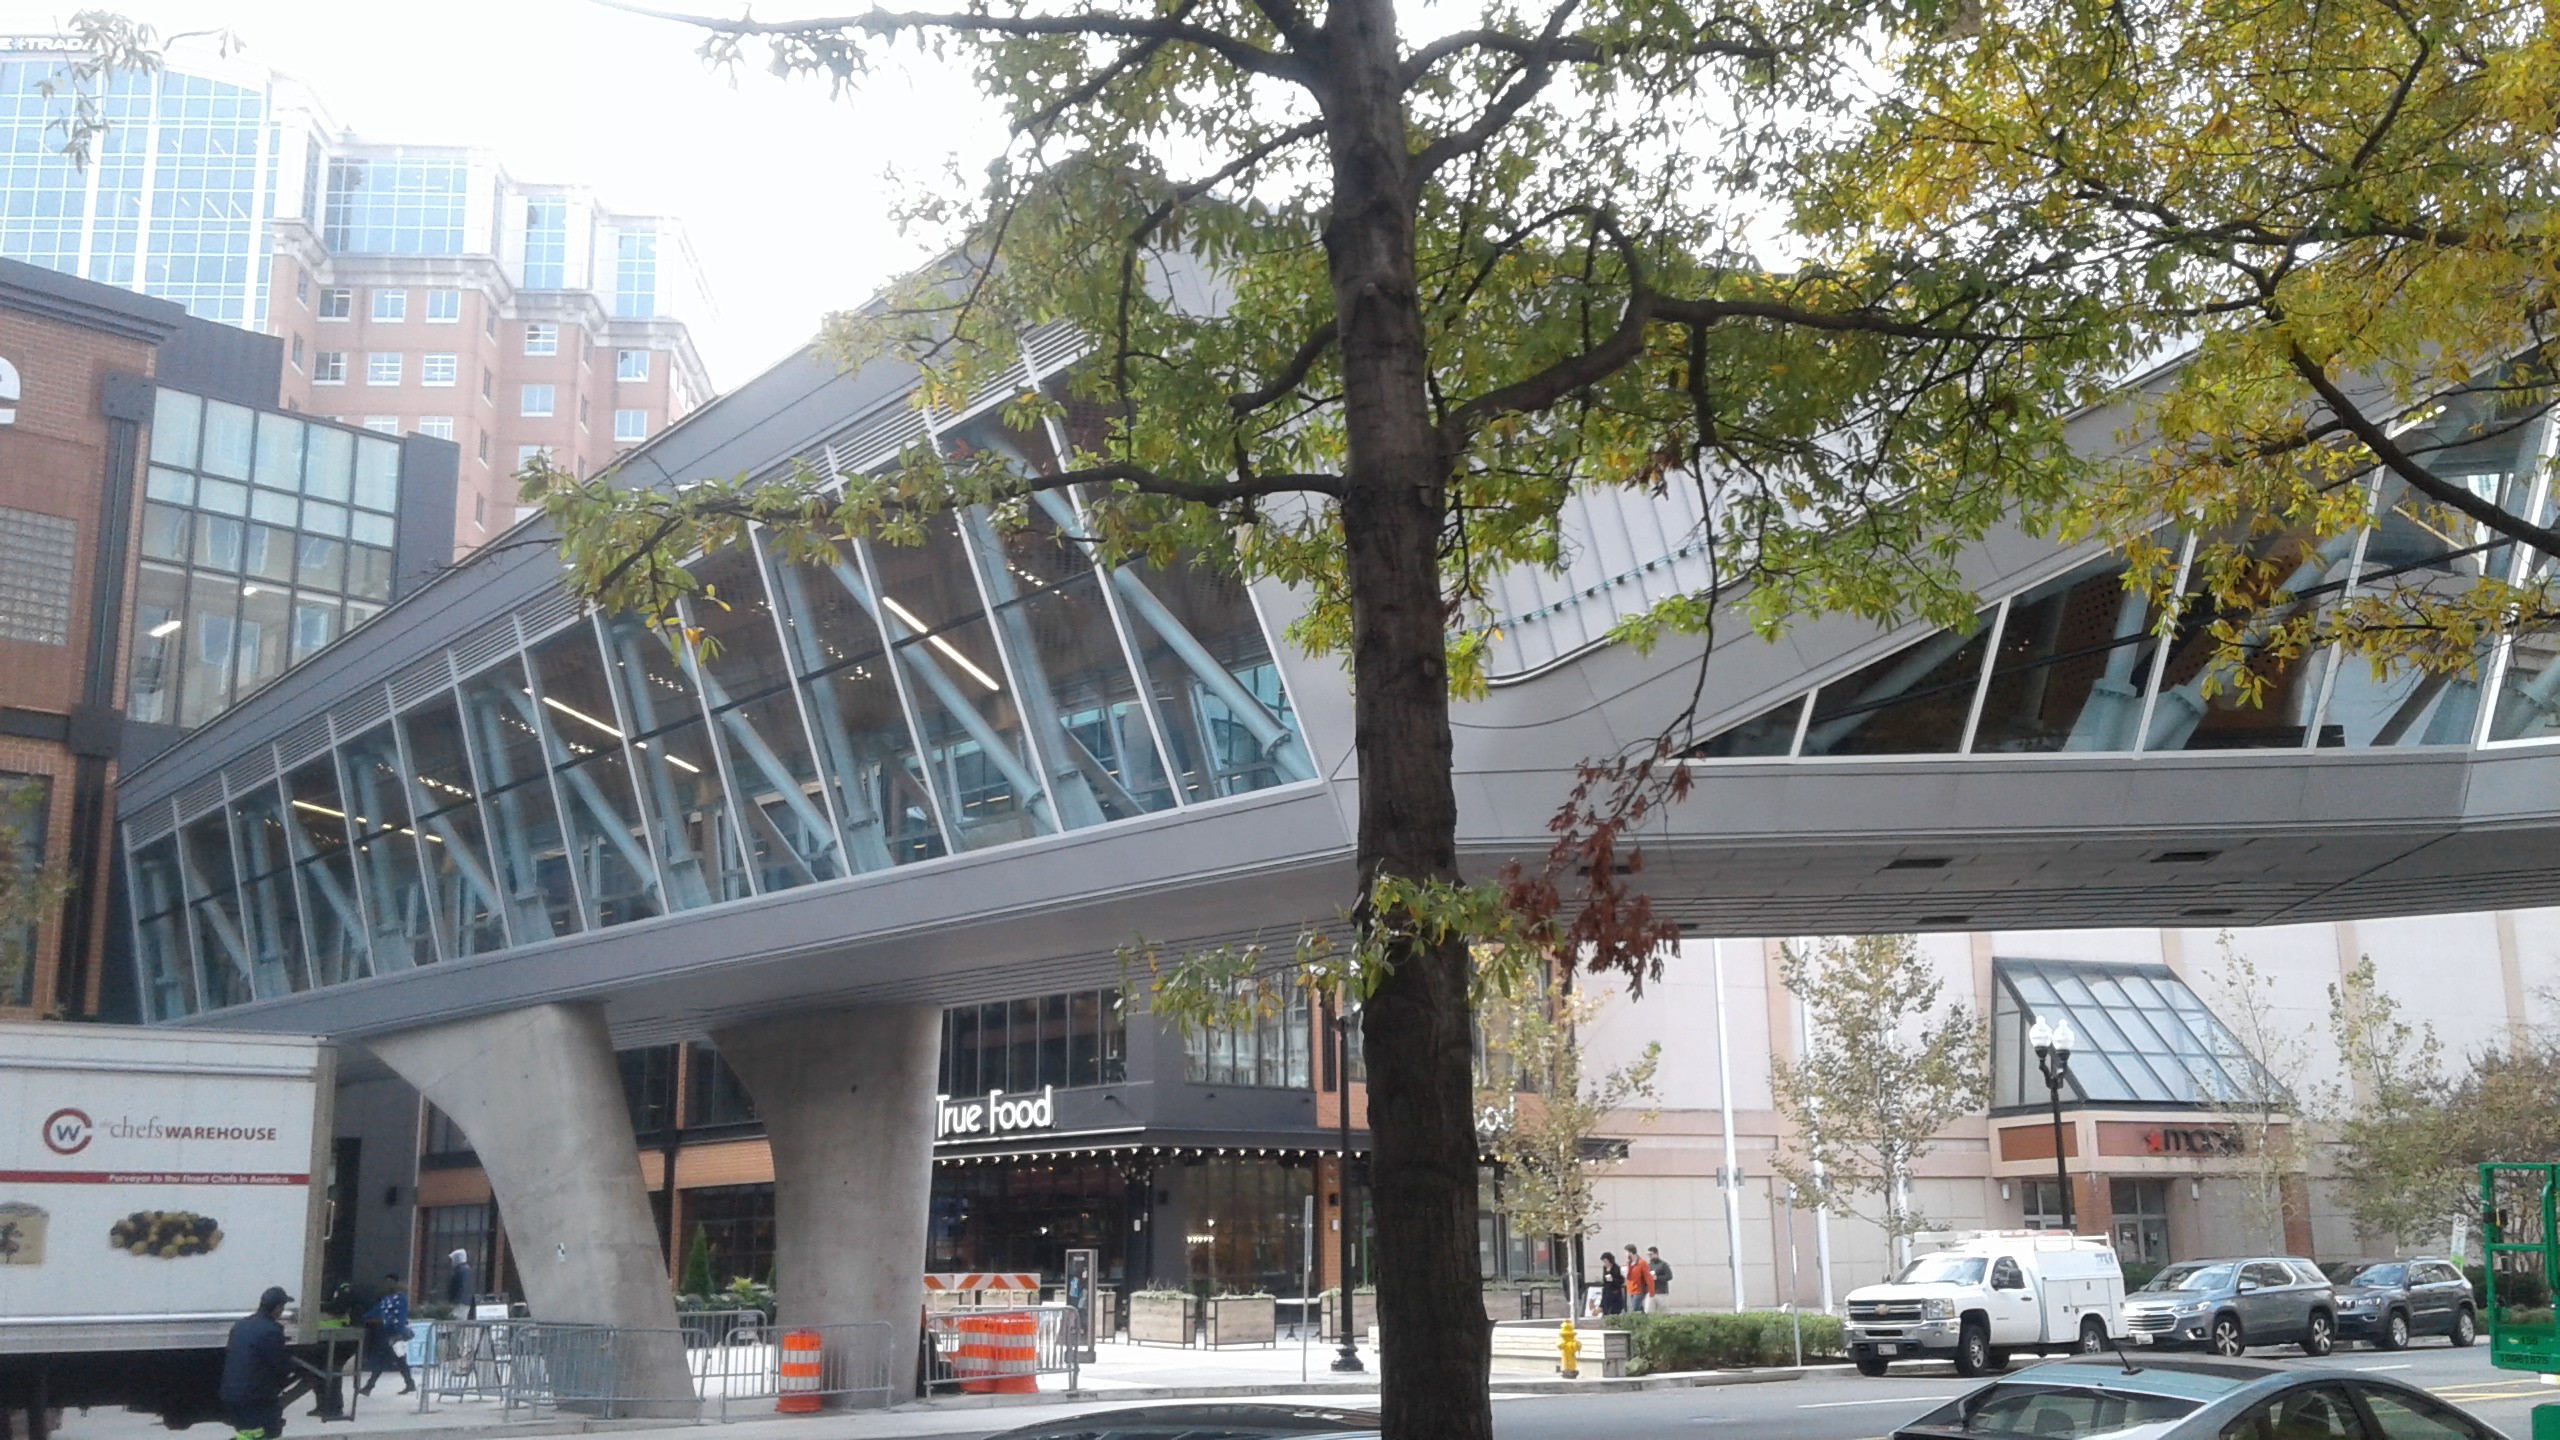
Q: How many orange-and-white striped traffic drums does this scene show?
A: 3